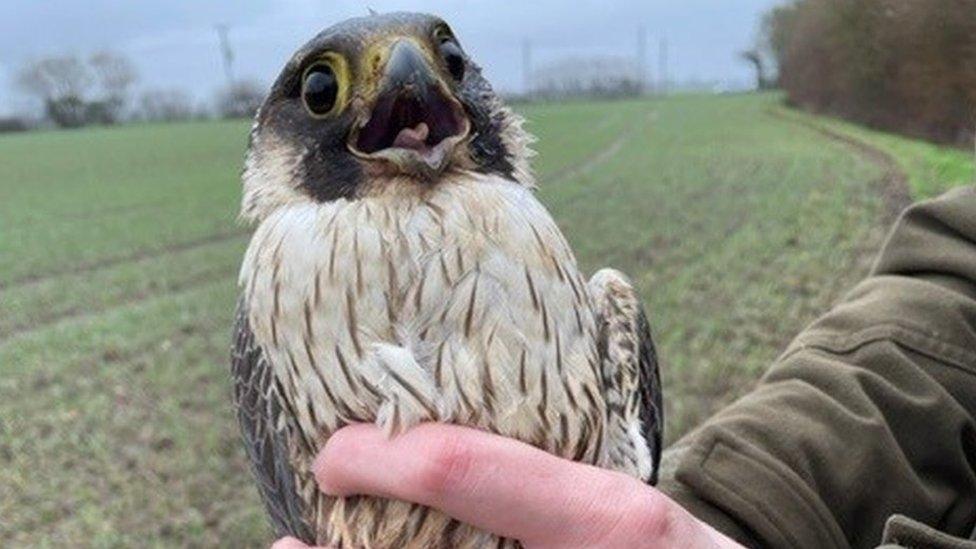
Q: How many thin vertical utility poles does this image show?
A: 4